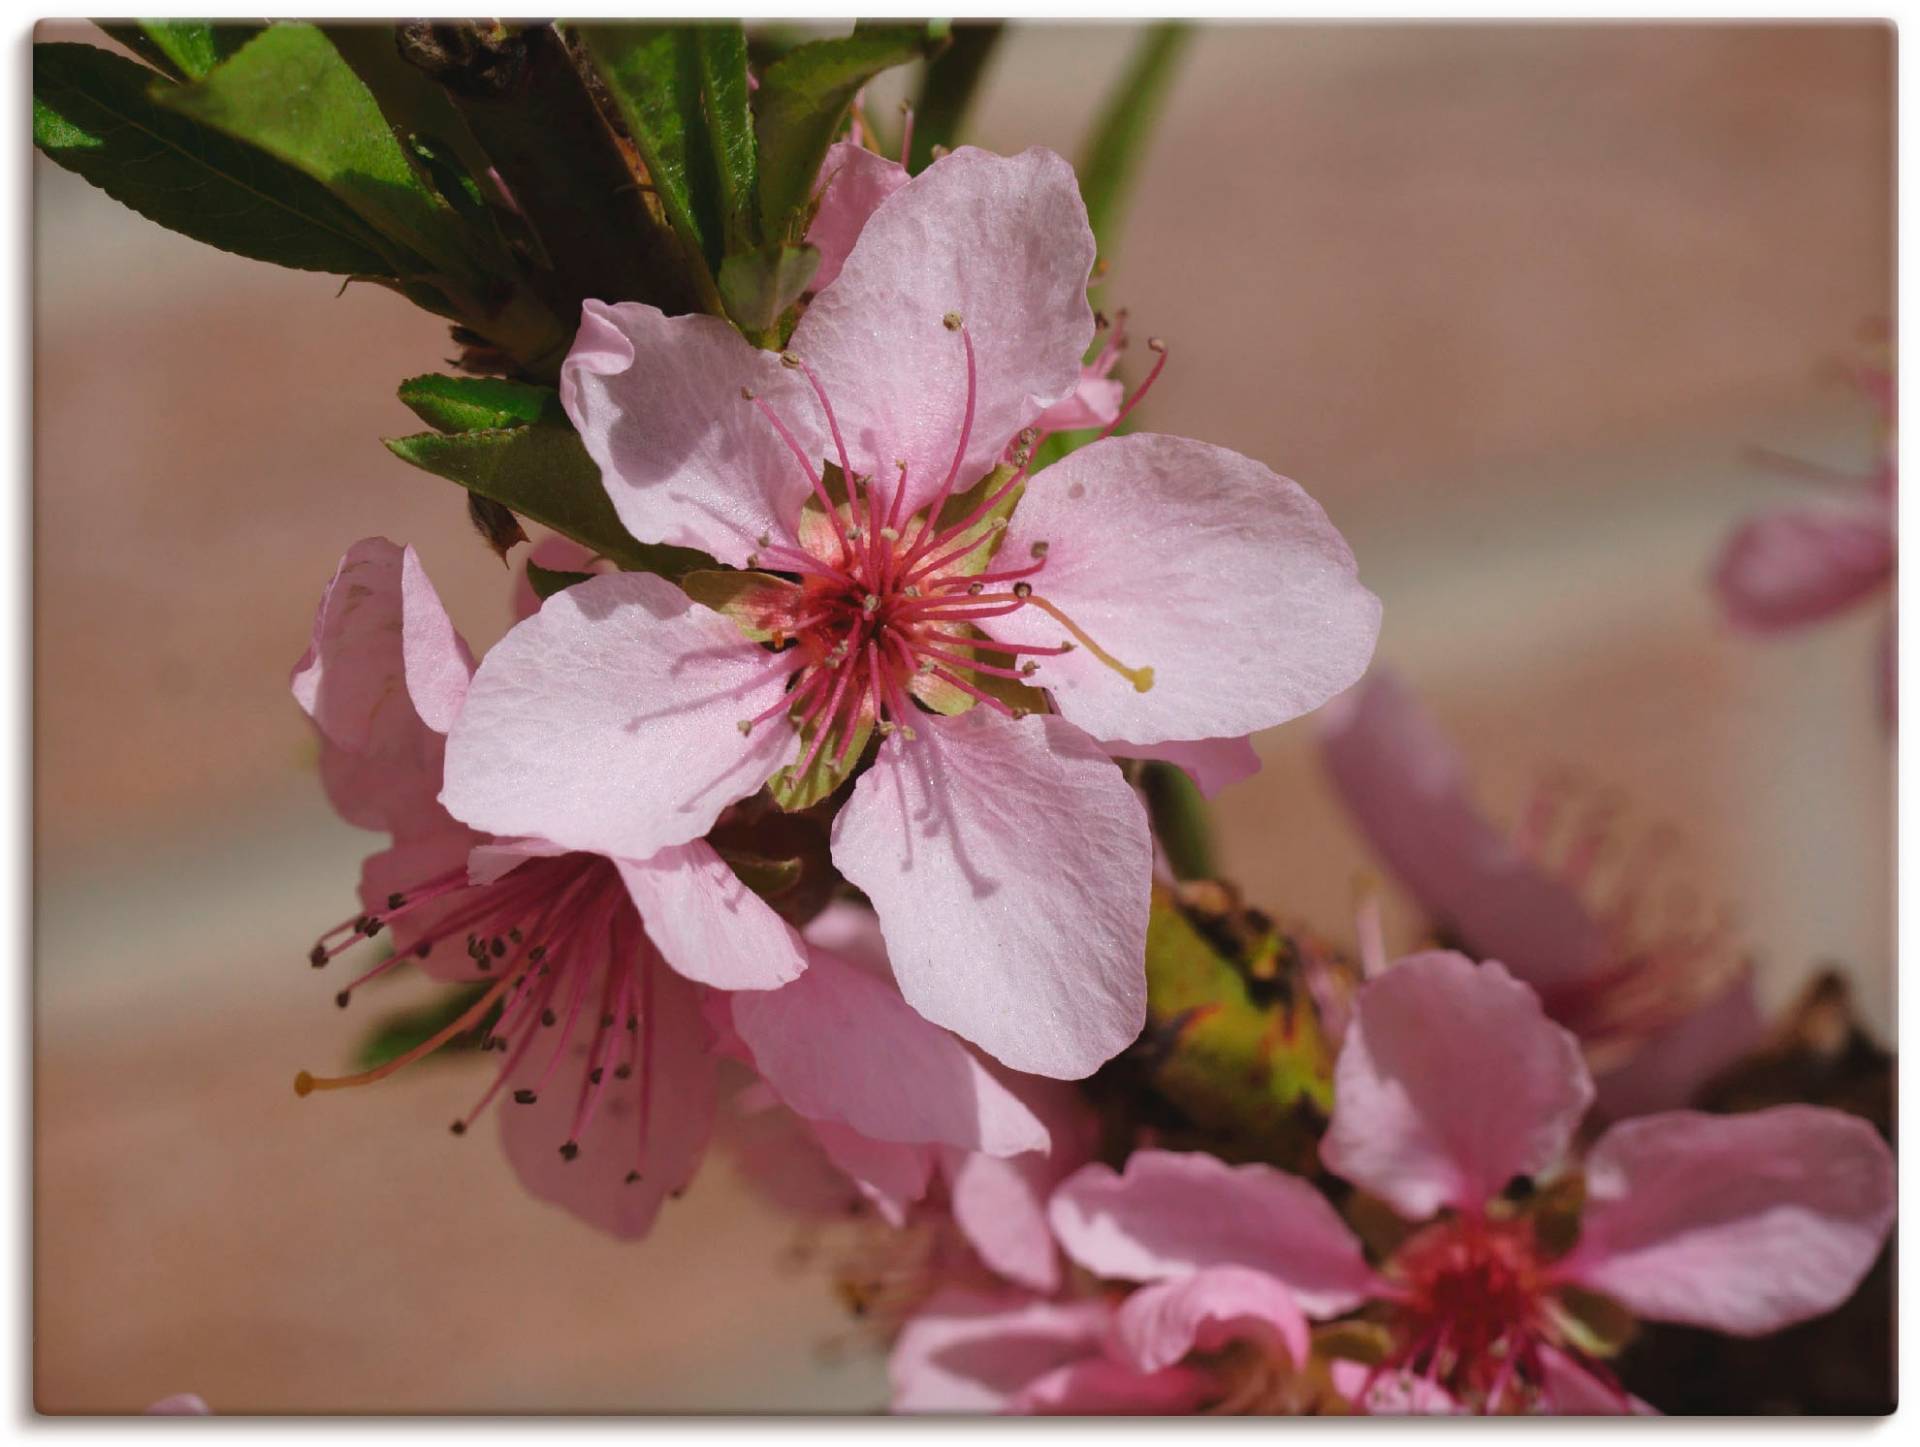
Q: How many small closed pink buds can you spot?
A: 0